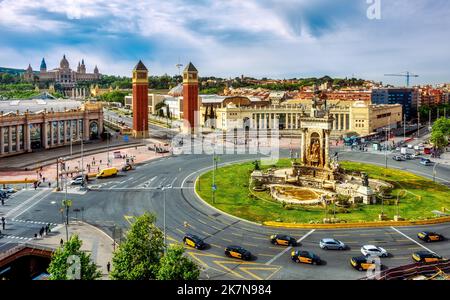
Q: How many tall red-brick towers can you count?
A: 2